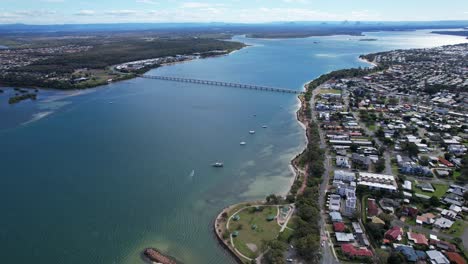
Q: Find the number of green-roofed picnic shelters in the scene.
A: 5